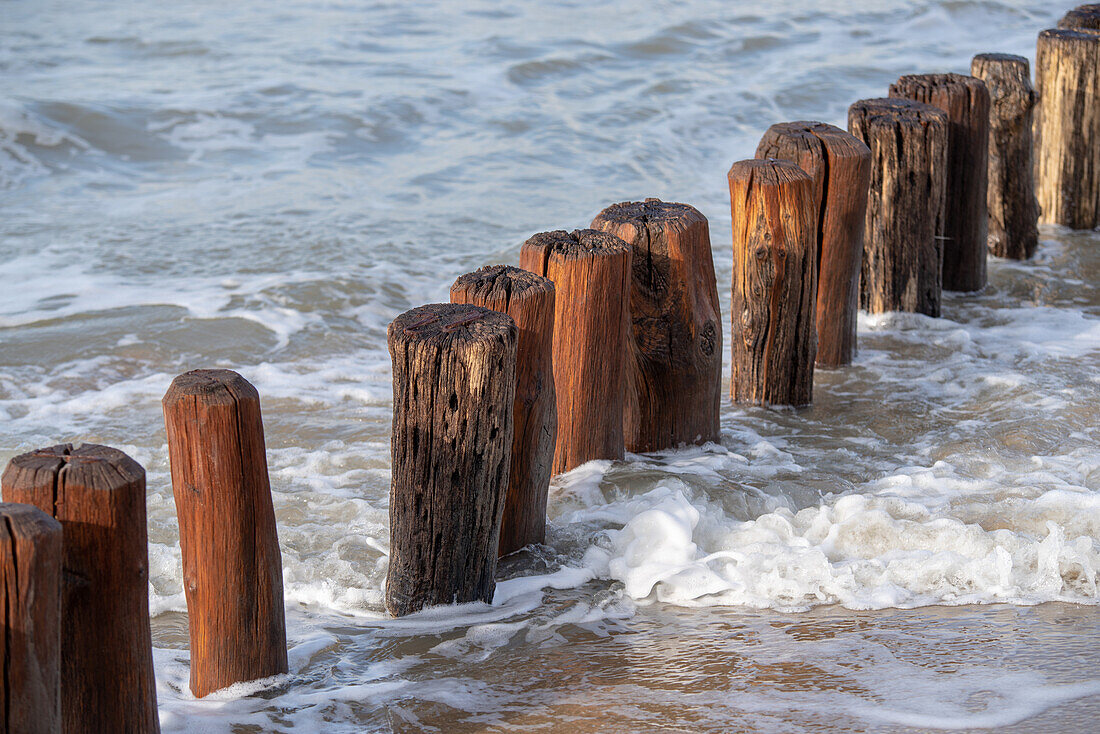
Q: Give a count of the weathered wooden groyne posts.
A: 14